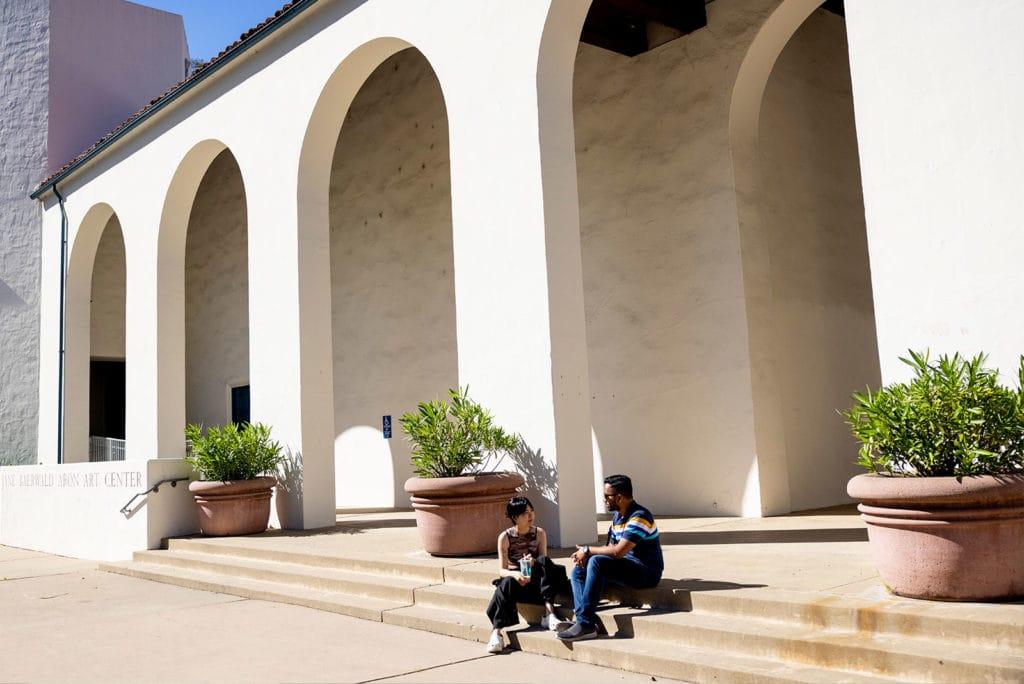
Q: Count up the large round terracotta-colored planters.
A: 3